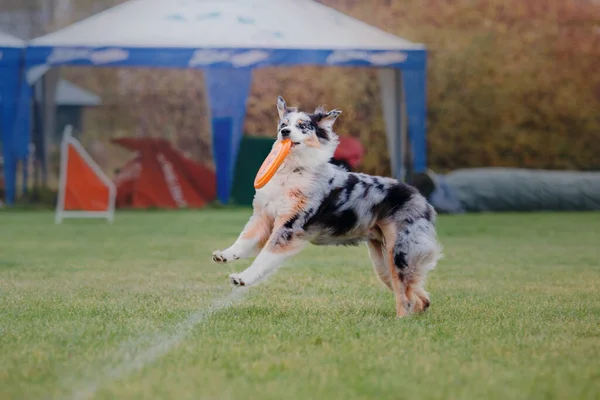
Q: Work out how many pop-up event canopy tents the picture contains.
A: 2